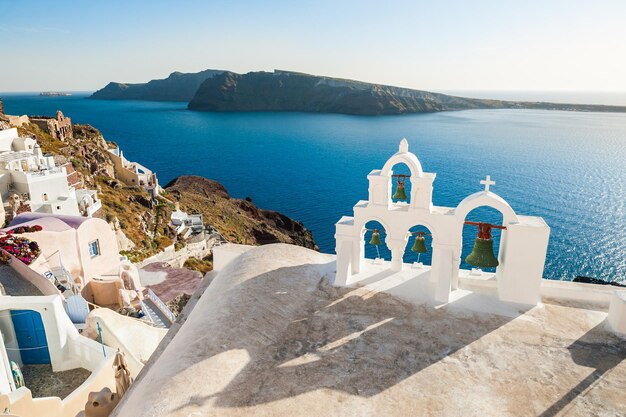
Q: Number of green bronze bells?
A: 4